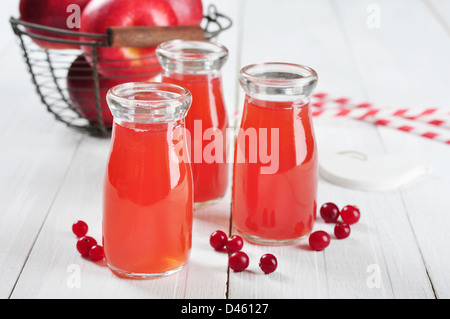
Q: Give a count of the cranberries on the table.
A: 11